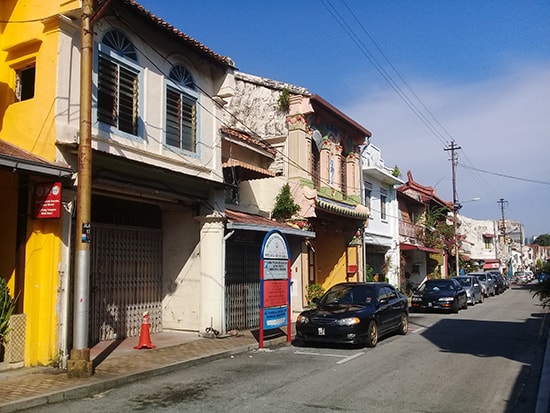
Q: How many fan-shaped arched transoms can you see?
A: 2